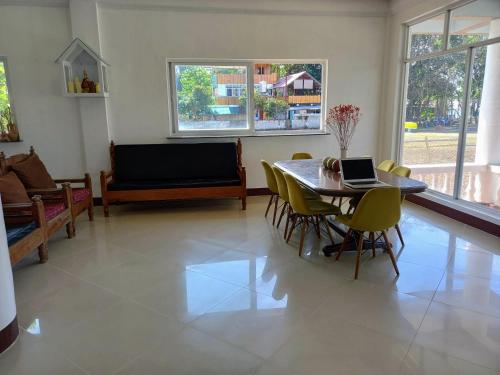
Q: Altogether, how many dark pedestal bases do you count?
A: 1